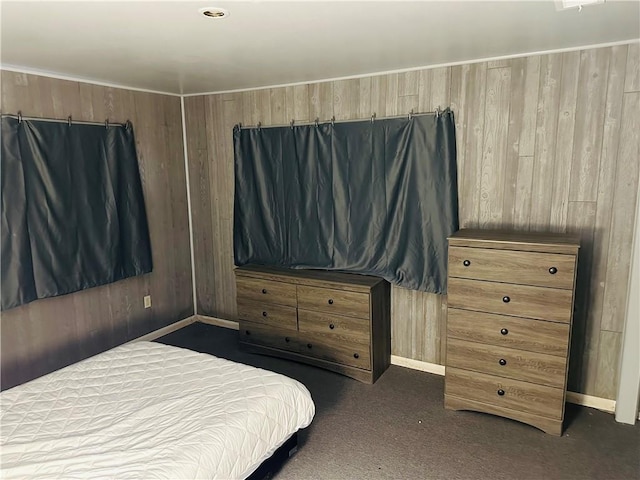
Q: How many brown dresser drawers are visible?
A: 11